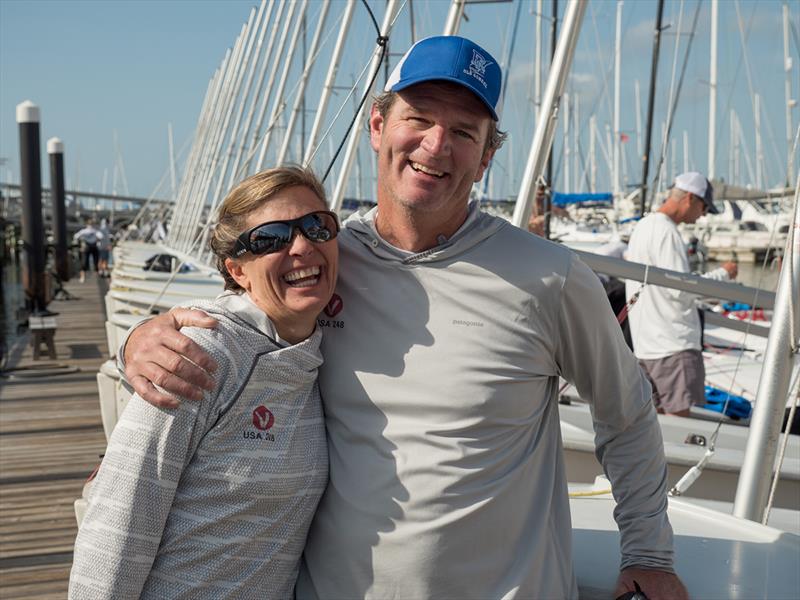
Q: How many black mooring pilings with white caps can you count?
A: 2